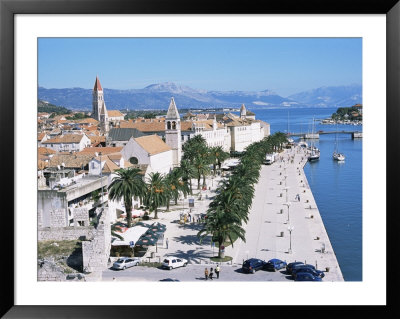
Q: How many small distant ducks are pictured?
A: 0